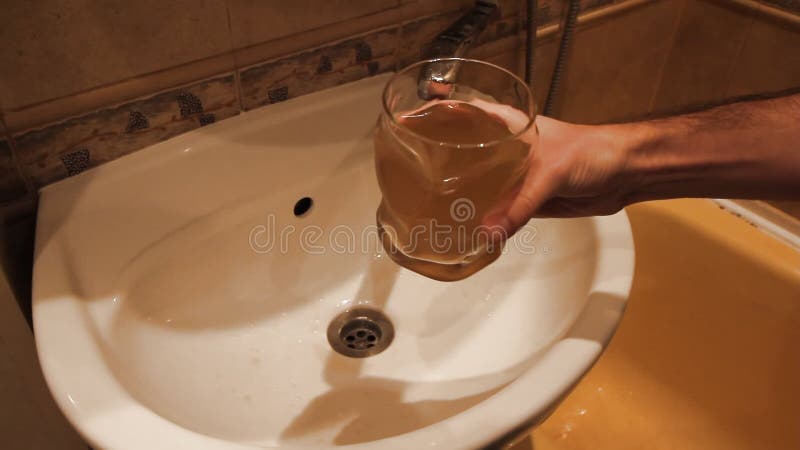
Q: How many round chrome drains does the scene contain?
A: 1